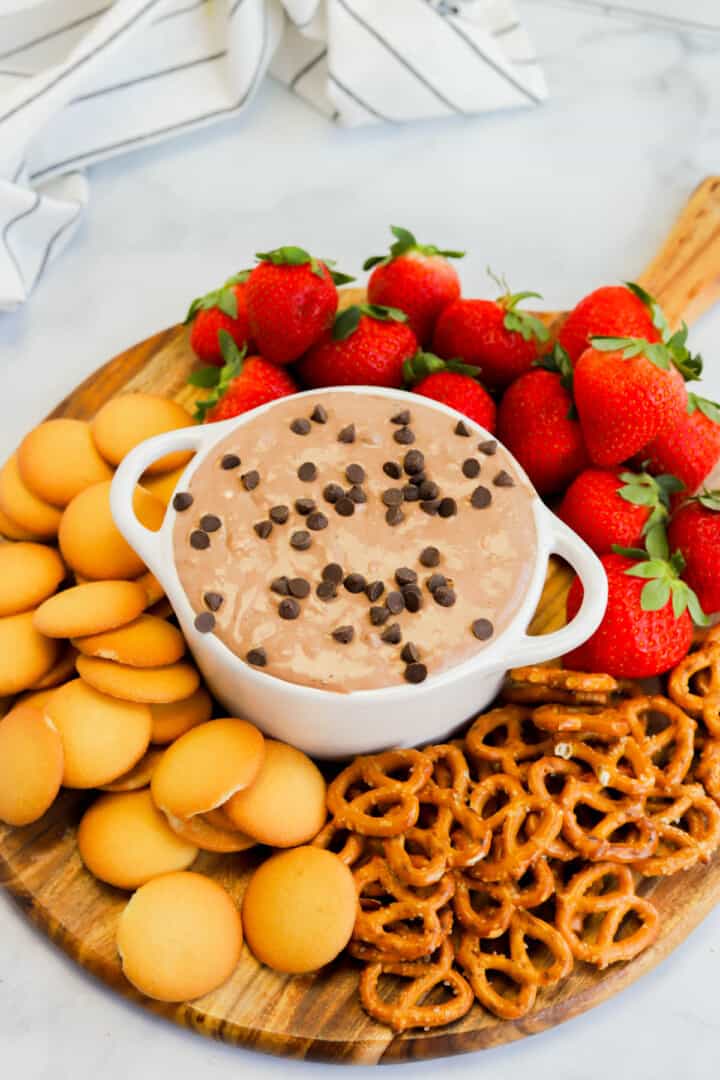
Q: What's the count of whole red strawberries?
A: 14